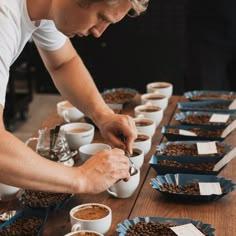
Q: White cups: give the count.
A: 13